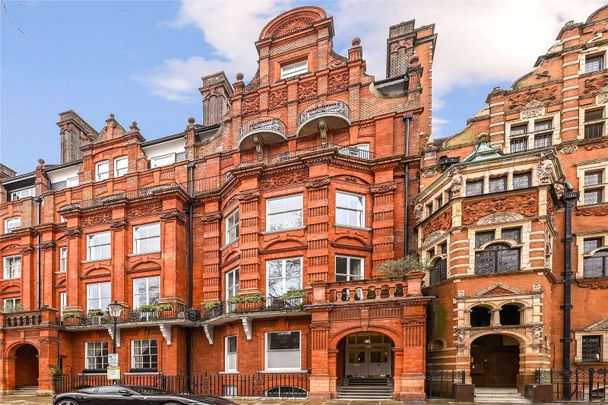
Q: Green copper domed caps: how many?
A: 1